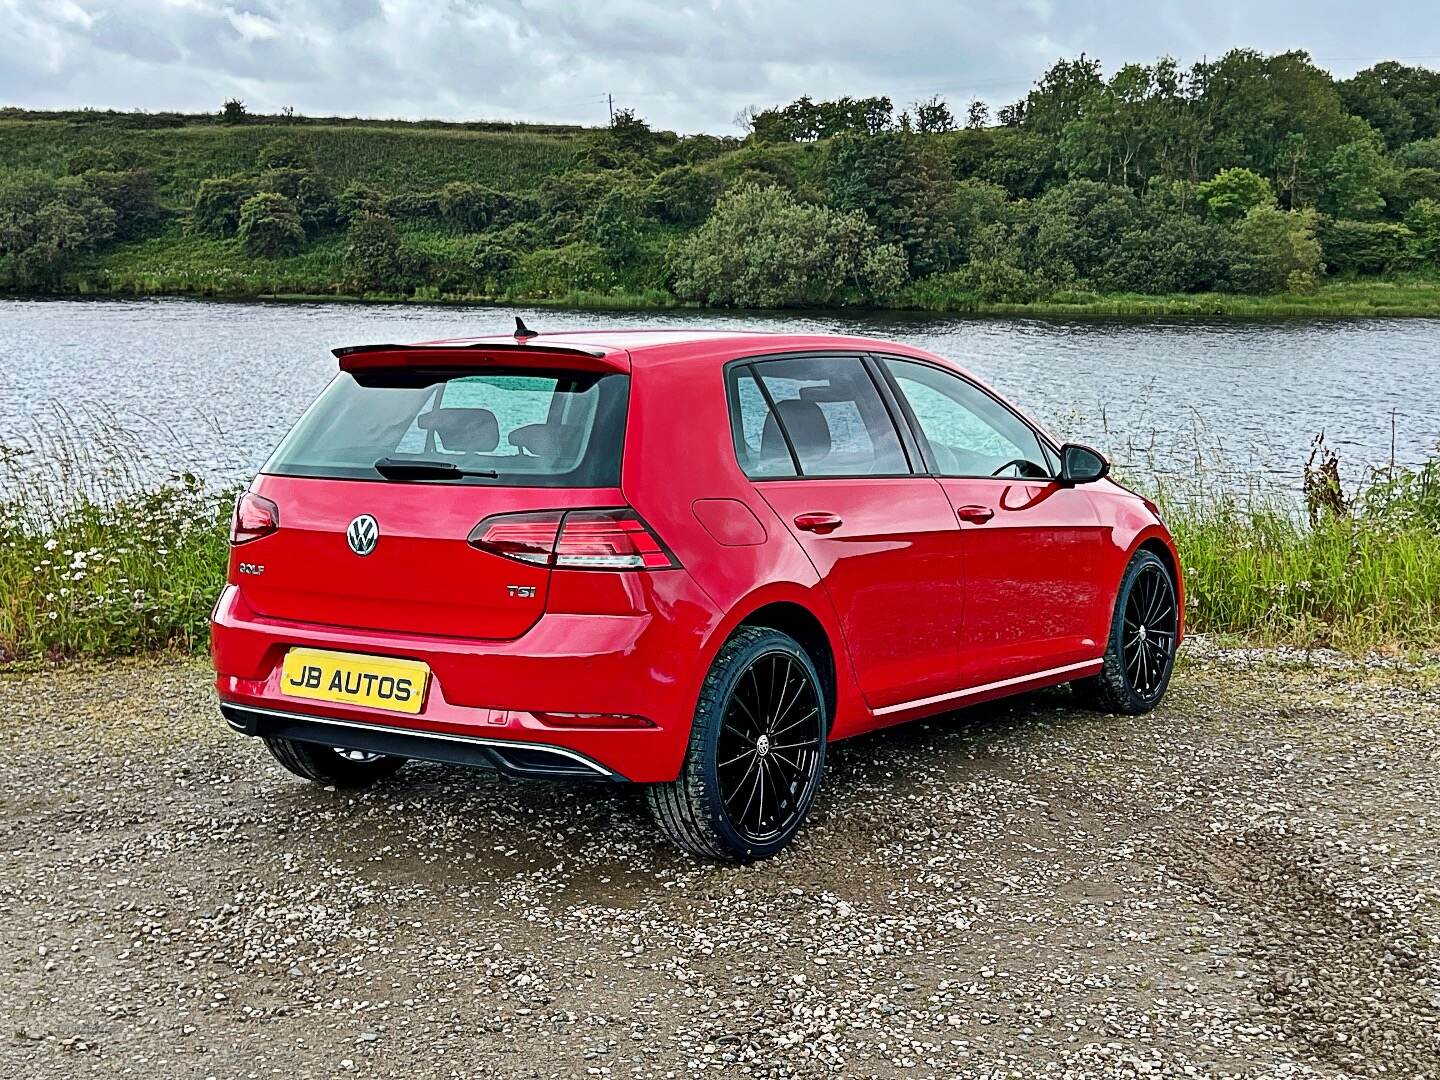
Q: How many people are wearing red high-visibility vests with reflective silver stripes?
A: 0